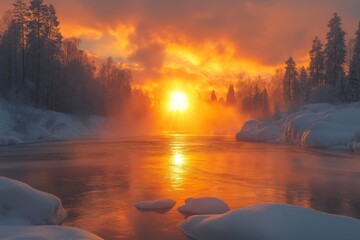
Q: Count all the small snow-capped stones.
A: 2